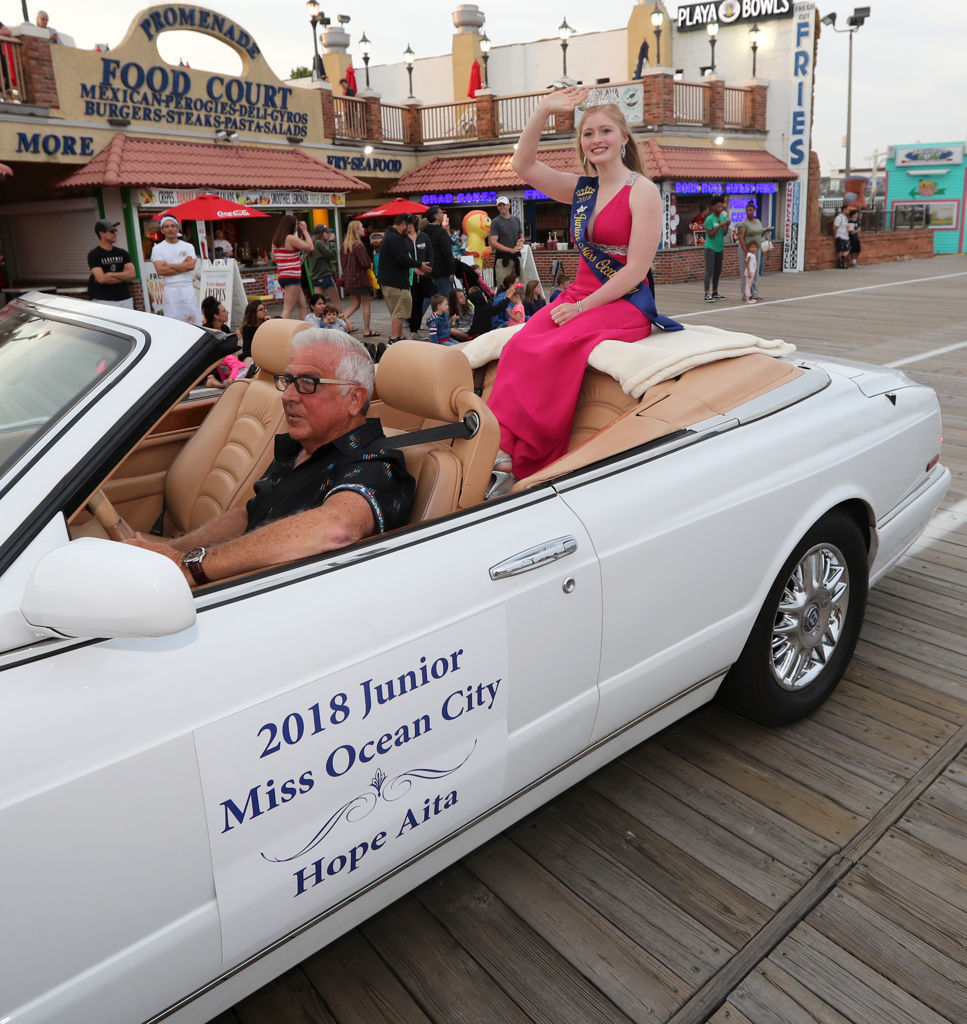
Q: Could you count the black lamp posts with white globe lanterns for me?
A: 8